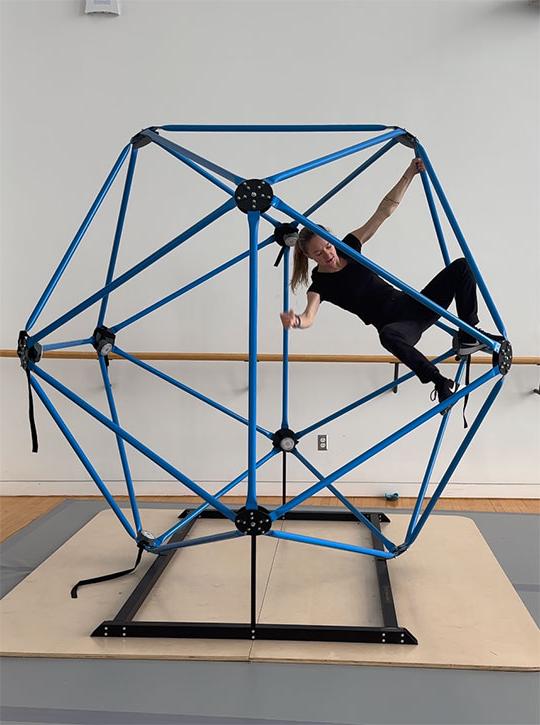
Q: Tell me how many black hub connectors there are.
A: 12